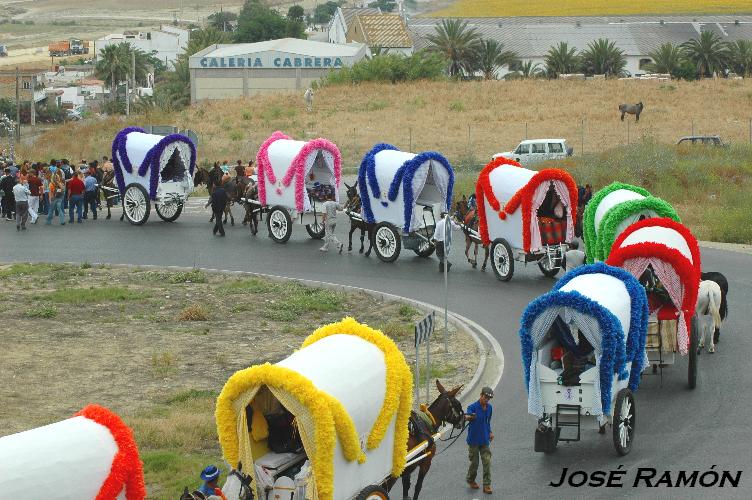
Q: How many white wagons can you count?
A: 9